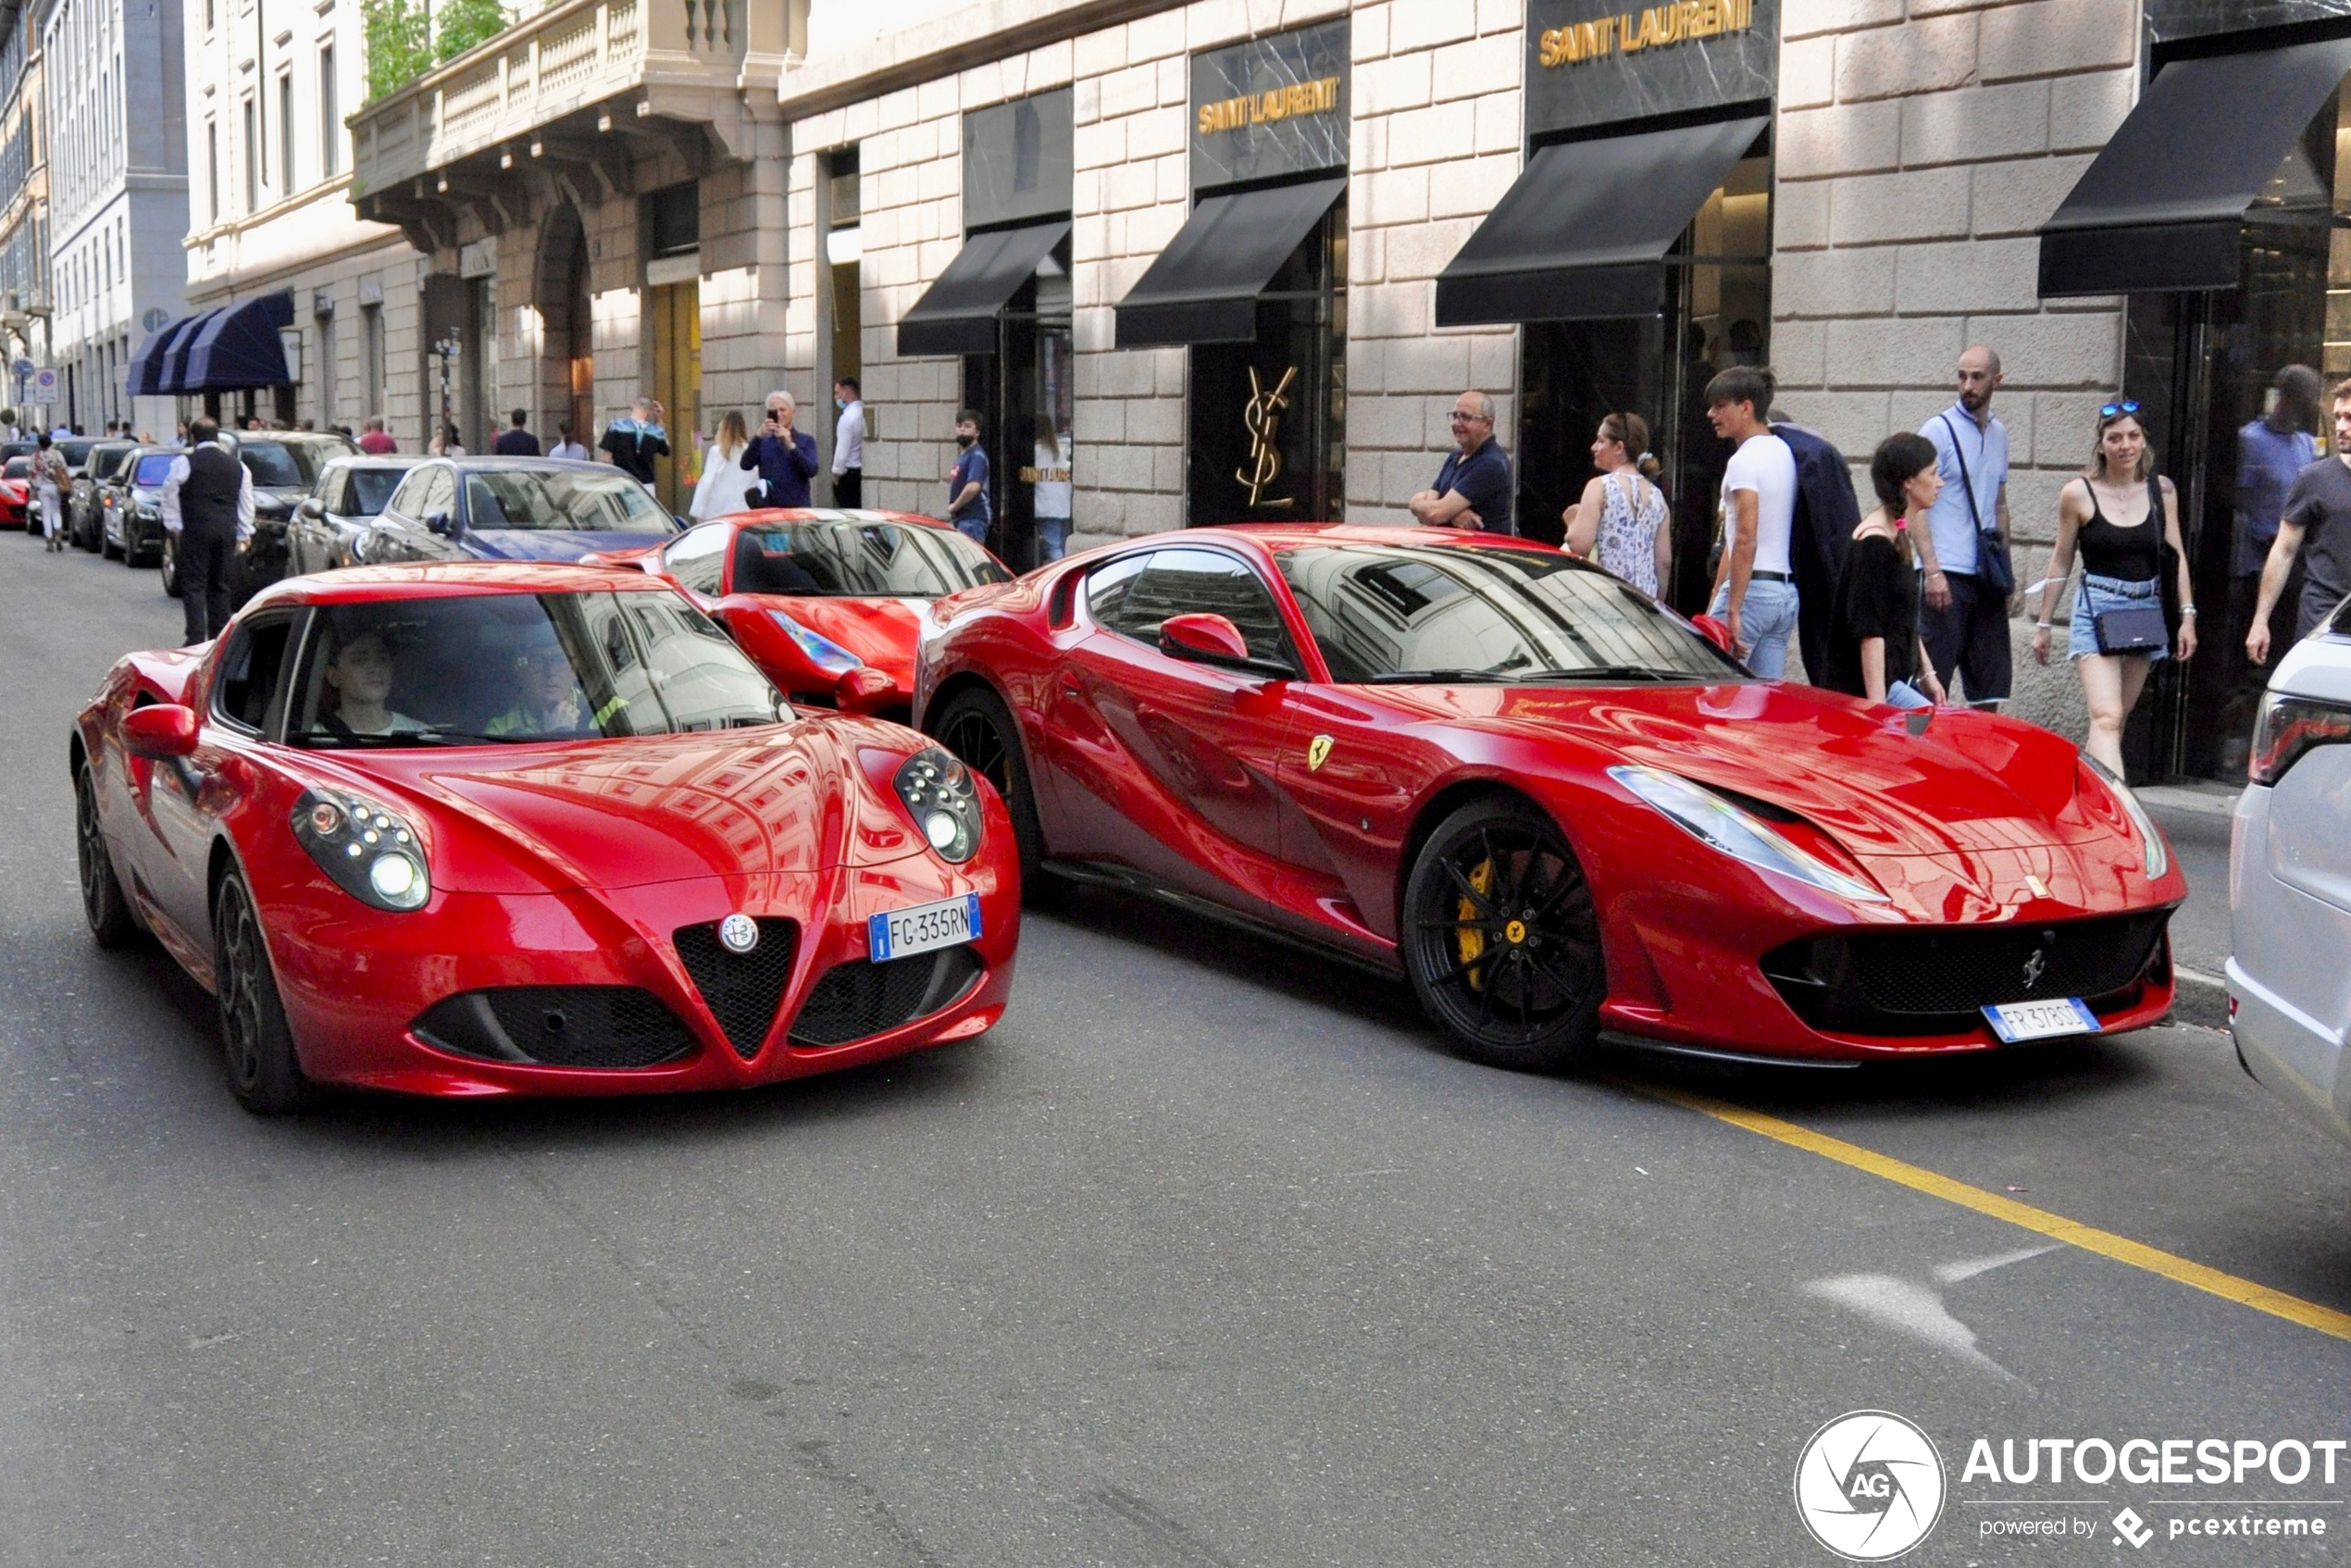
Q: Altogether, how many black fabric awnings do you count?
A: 4